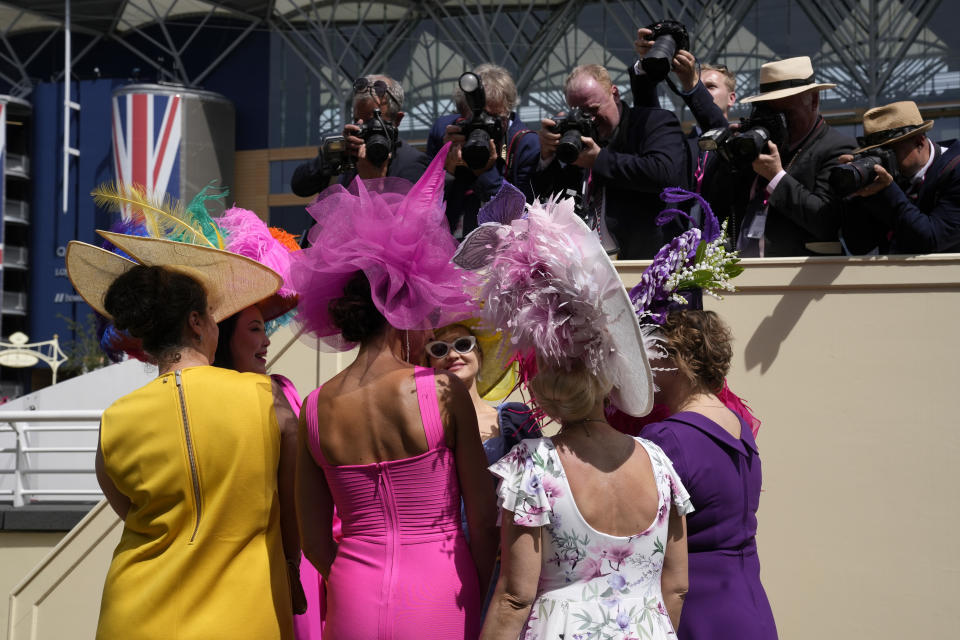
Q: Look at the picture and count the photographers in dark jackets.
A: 6